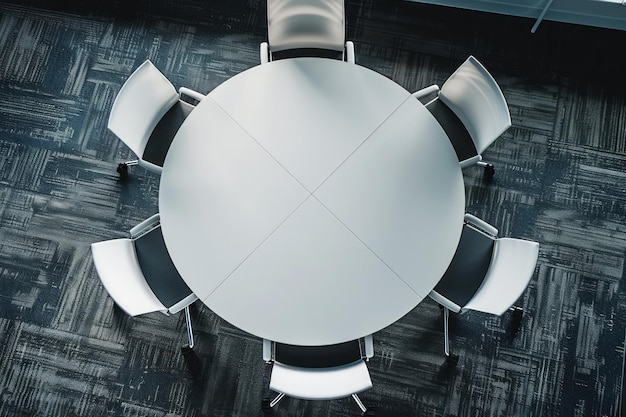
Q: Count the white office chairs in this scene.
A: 6